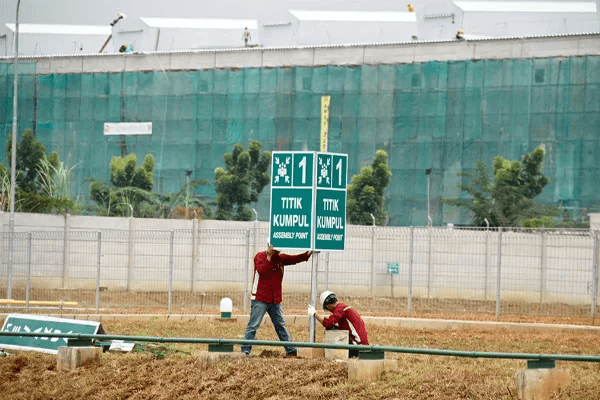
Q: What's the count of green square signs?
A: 1